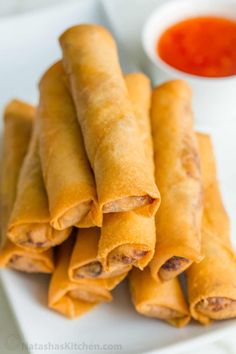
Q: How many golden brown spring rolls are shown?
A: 10